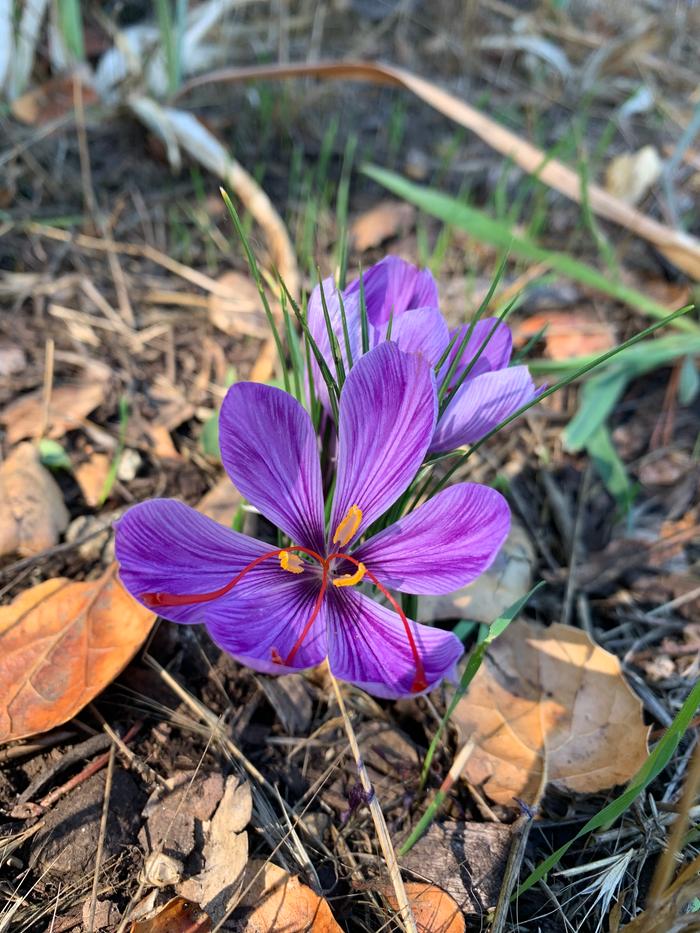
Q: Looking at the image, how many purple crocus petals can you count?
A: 11